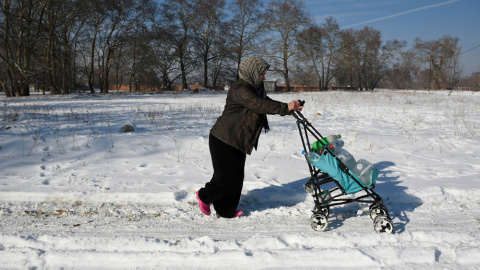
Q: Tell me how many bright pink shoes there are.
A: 2